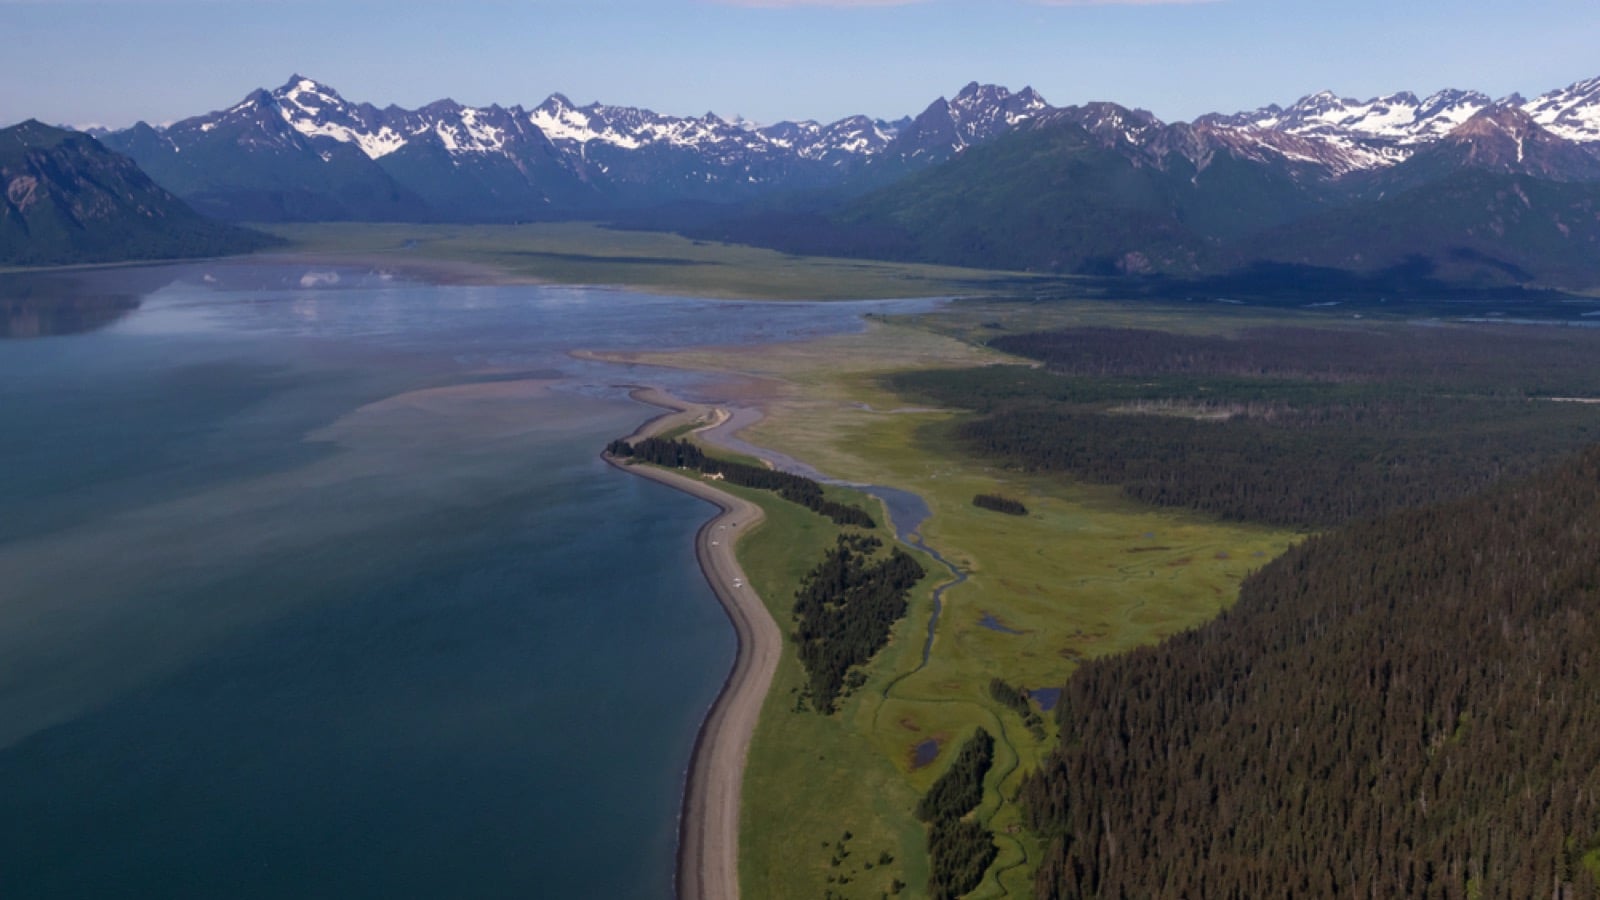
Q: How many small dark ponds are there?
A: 3